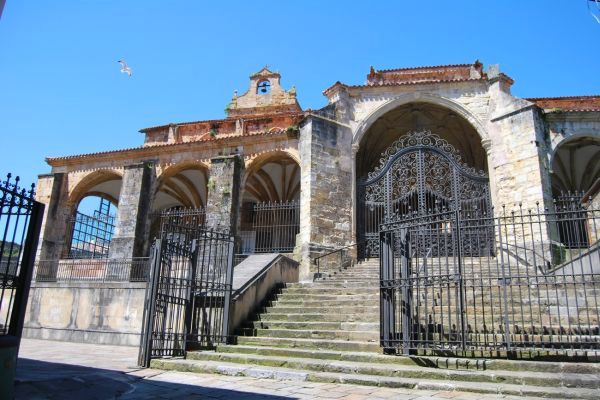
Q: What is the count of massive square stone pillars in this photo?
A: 5